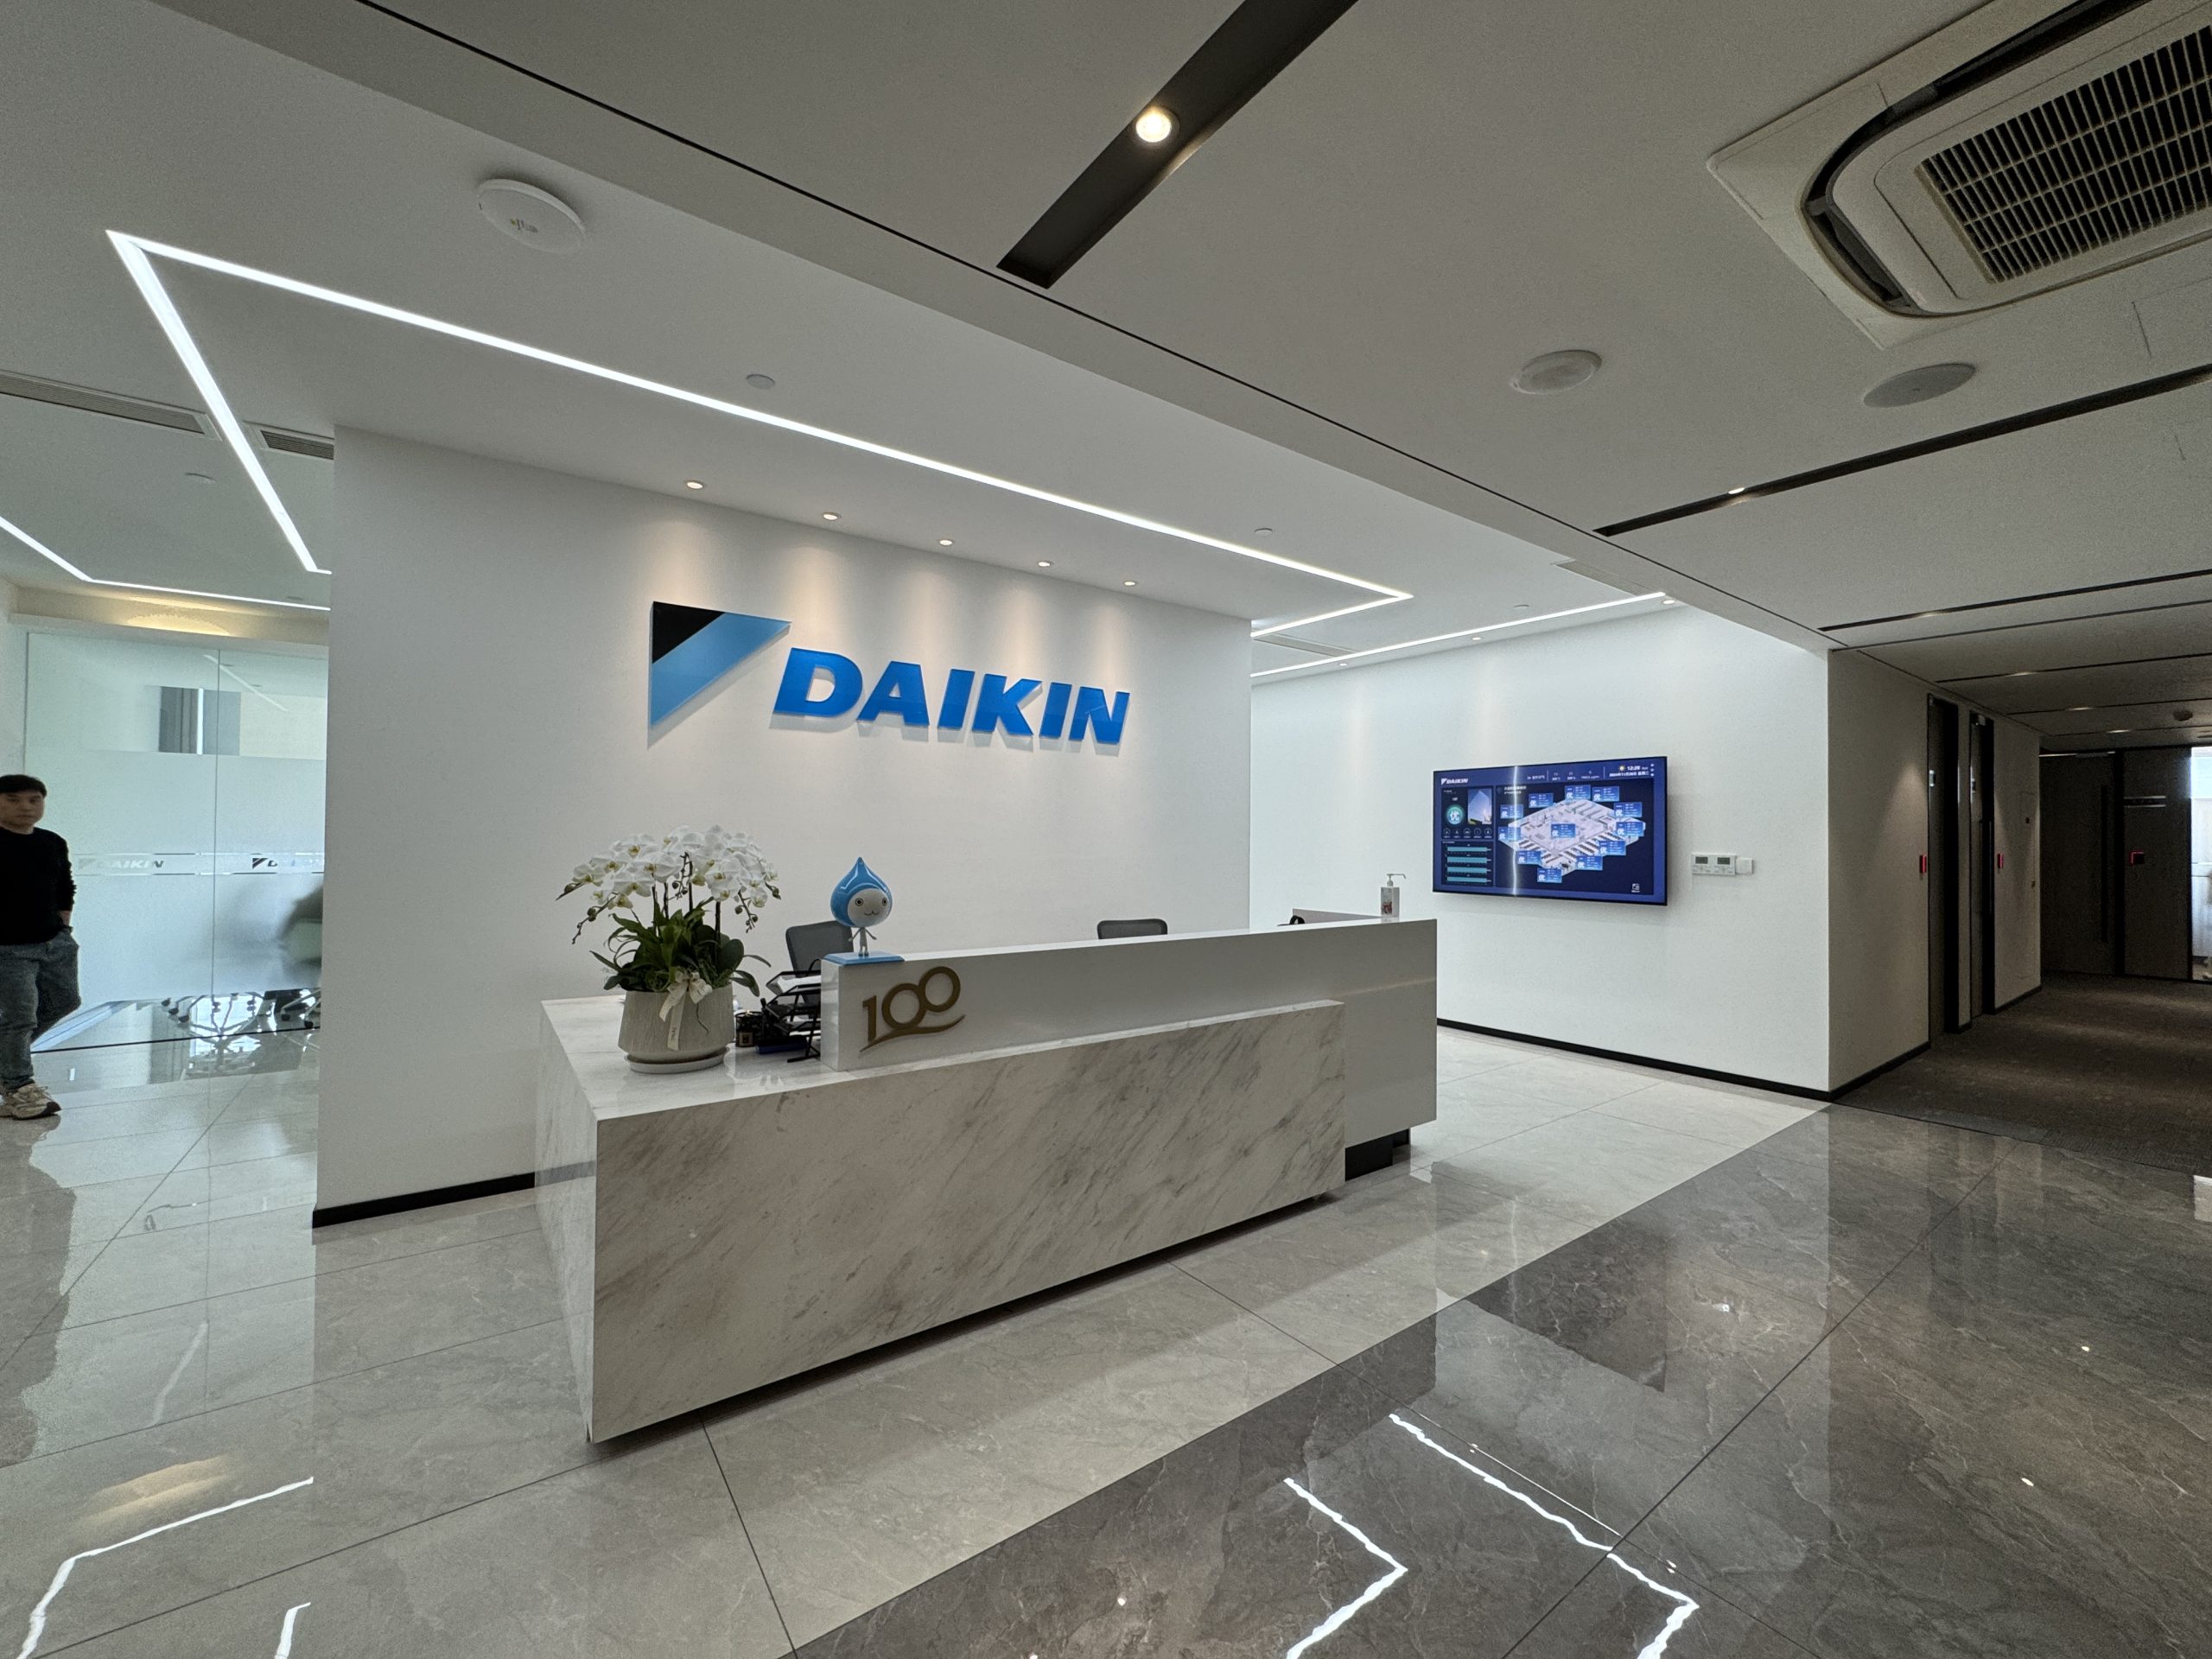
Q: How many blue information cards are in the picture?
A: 12